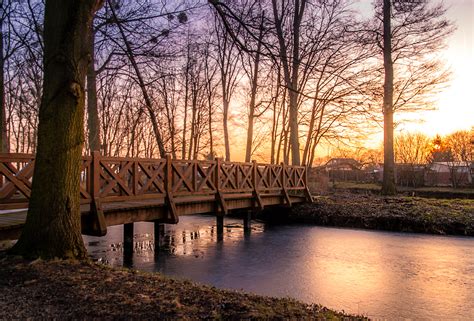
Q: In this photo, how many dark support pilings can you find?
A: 4